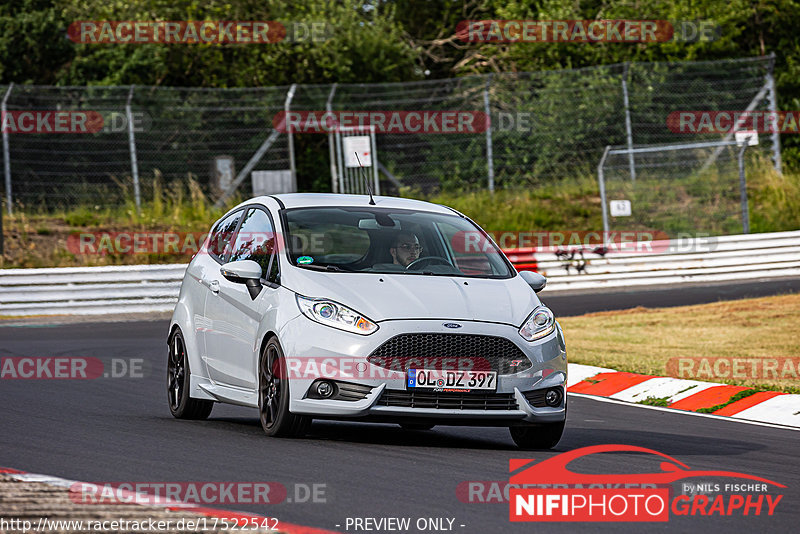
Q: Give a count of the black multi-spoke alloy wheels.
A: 2